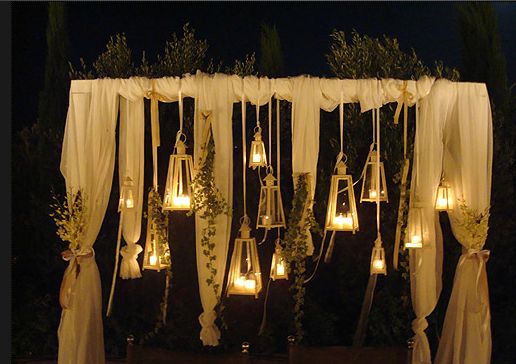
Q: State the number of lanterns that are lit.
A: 11